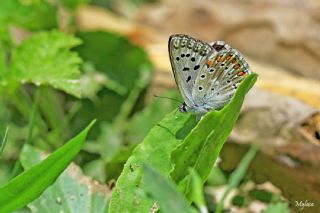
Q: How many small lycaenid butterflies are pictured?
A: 1